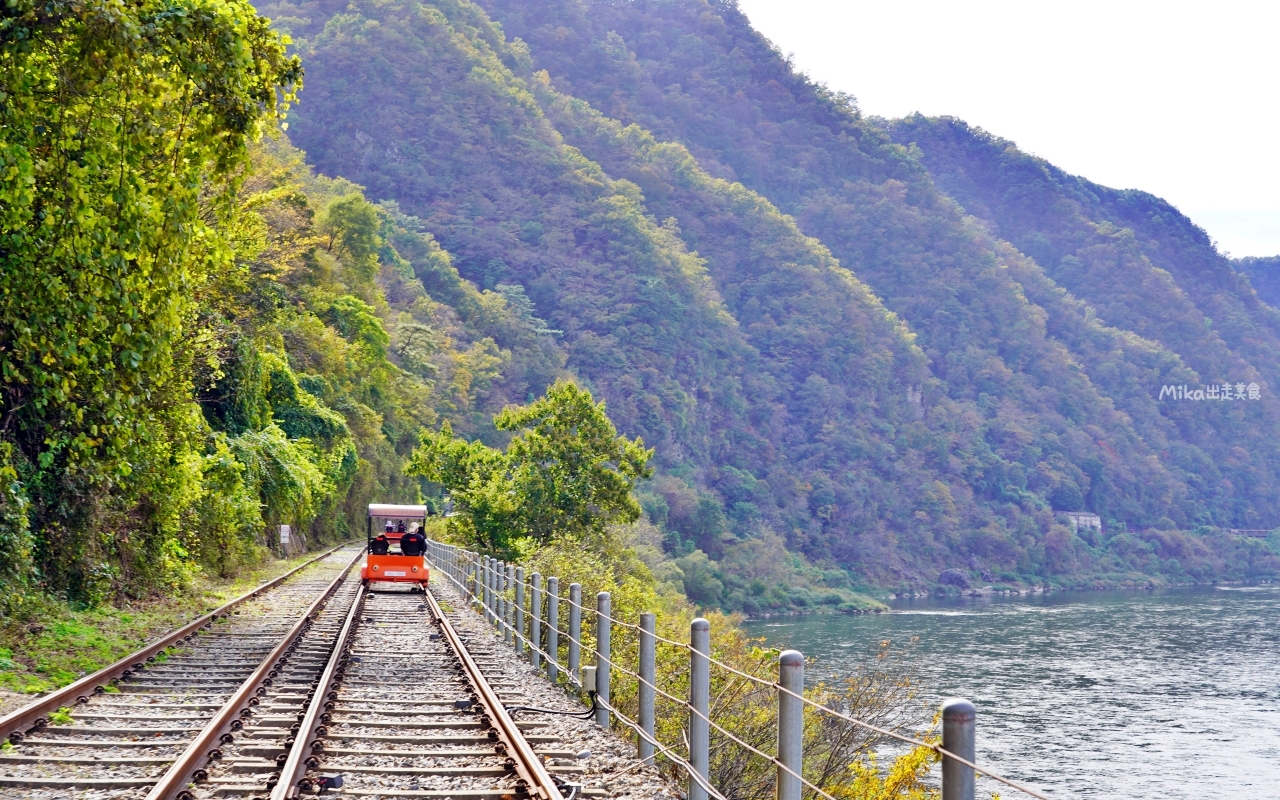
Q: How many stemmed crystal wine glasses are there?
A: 0